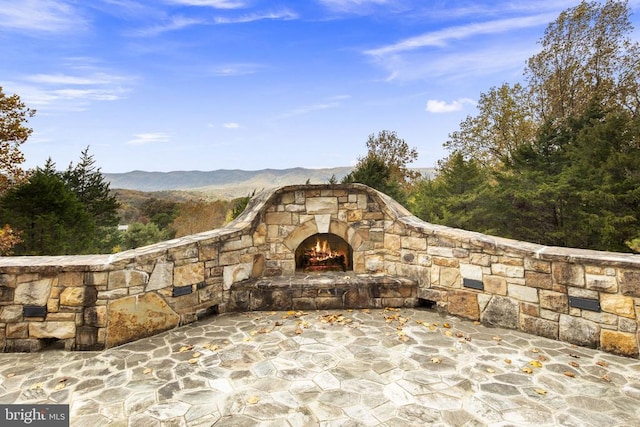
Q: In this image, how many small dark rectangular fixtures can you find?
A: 4